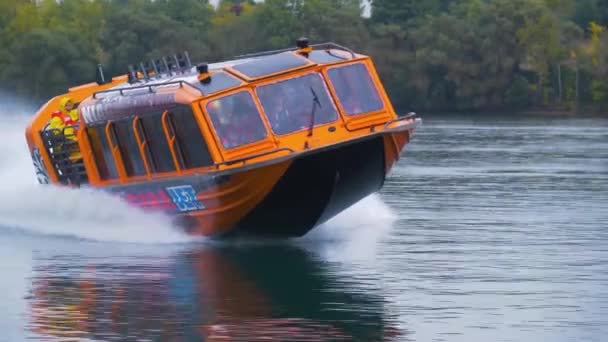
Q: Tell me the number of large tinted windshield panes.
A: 3